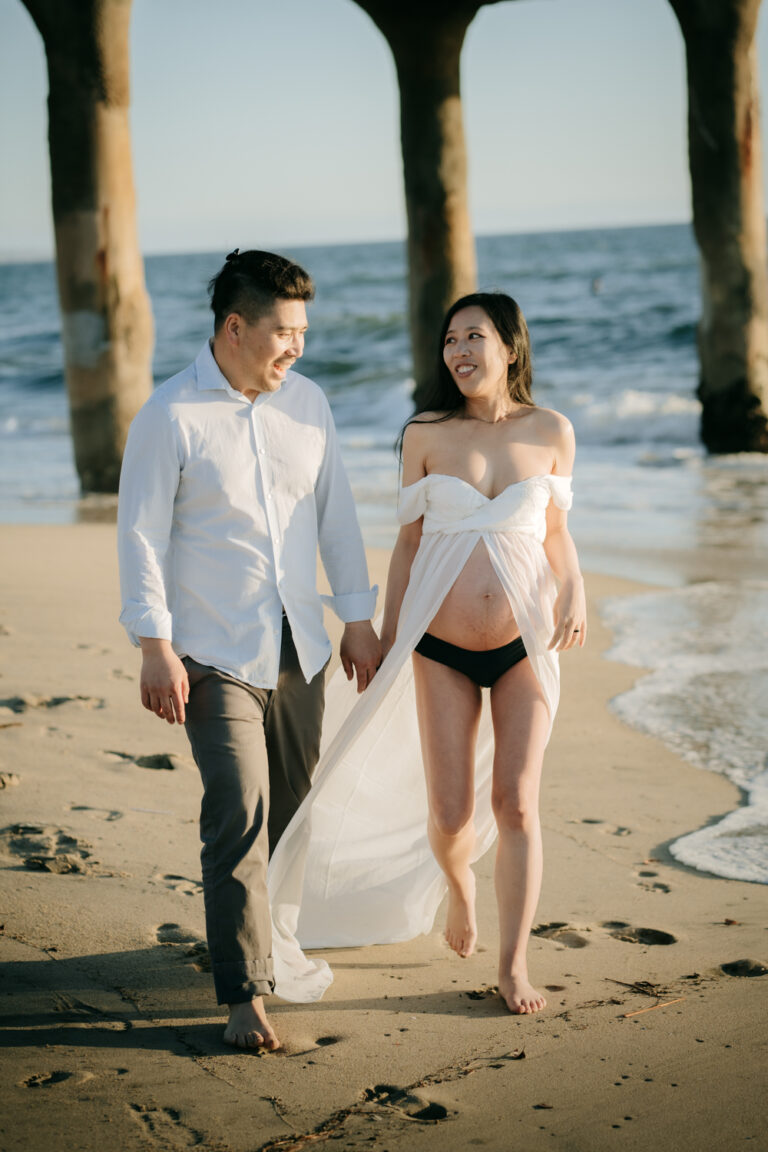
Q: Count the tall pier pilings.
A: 3